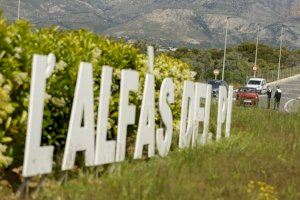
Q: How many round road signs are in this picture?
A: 2